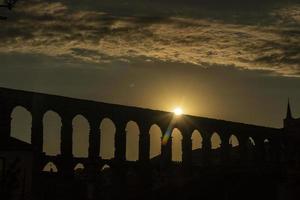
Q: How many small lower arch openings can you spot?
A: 3